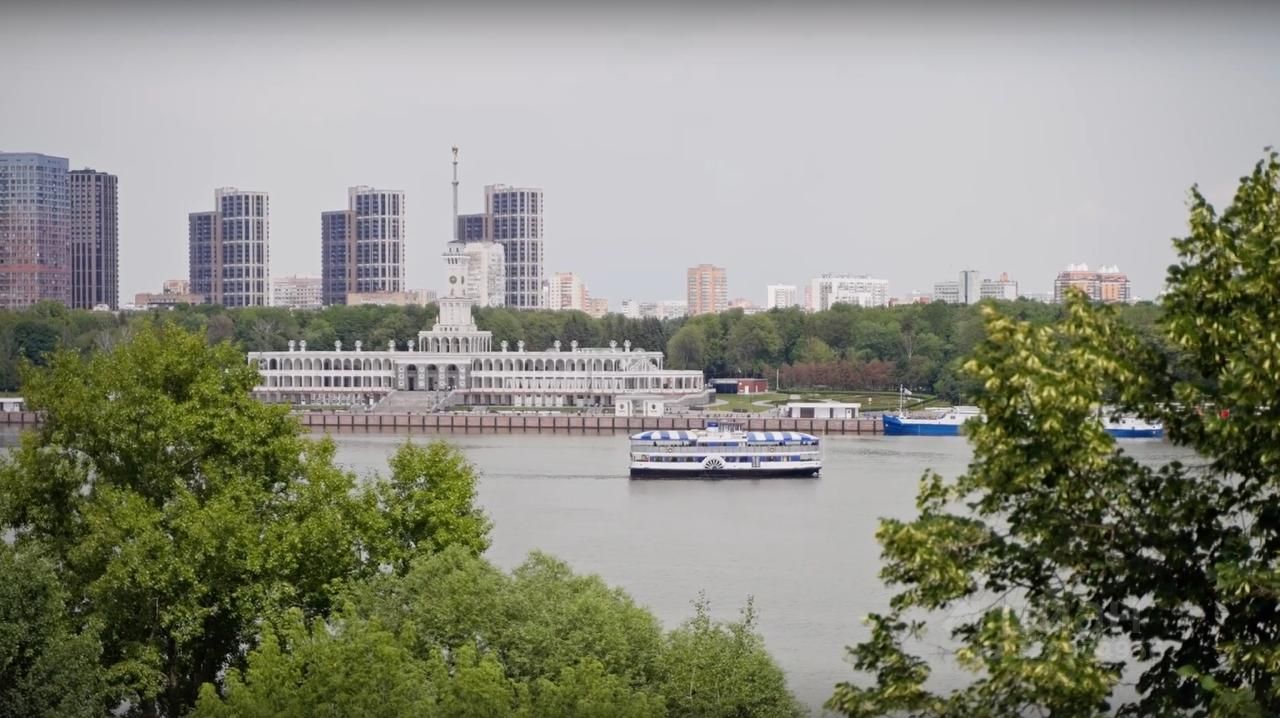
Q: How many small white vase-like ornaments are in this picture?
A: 12